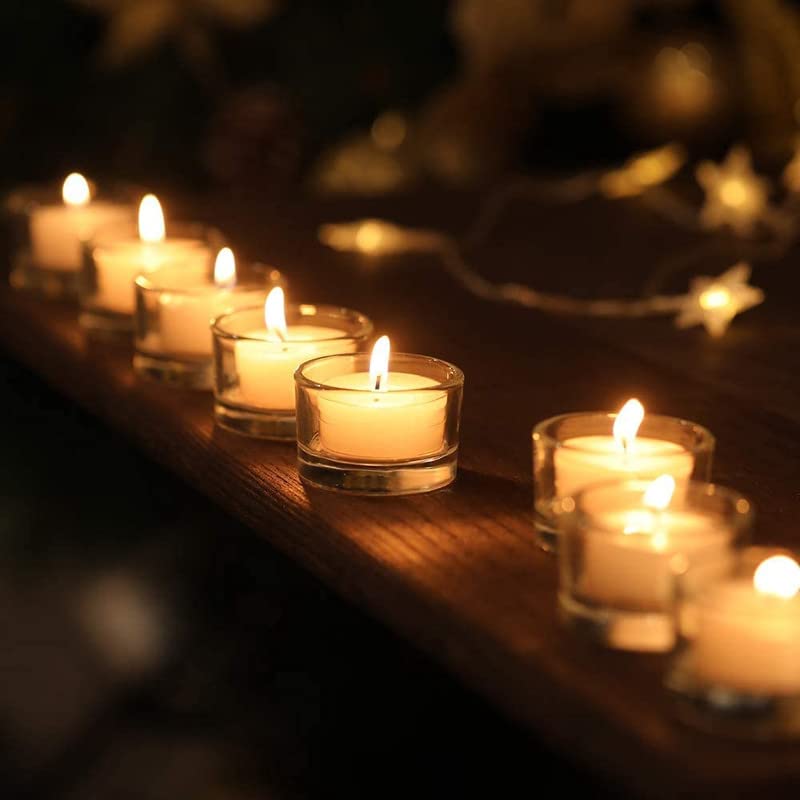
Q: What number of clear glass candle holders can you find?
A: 8